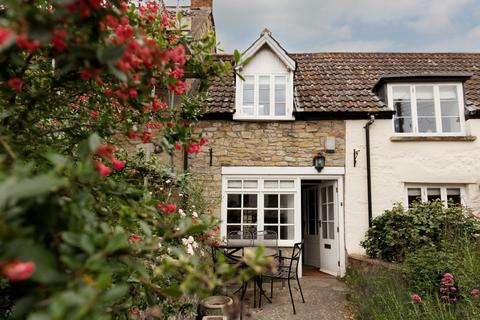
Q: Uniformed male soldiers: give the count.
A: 0